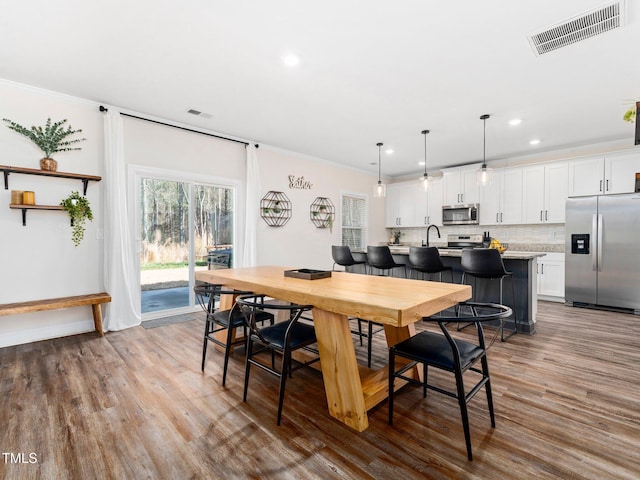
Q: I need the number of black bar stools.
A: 4